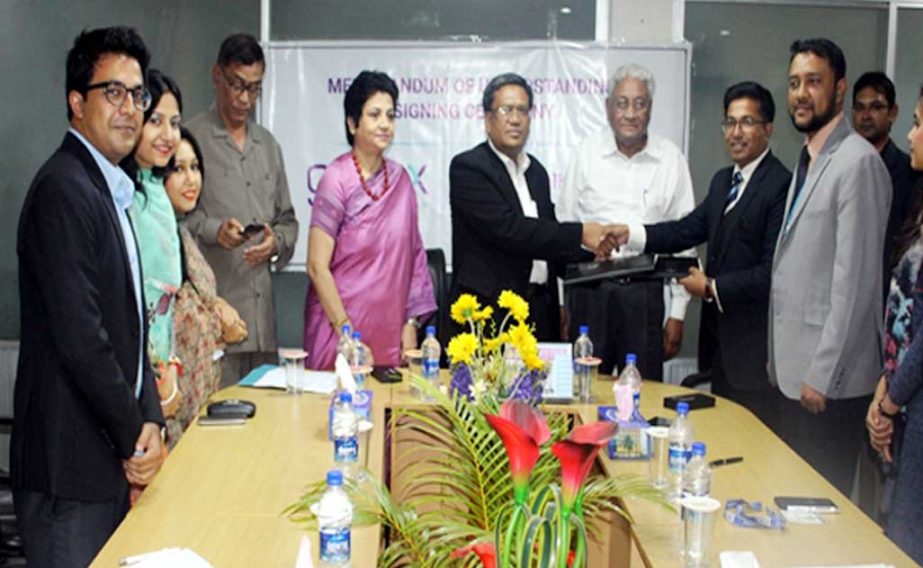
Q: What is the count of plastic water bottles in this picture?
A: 9